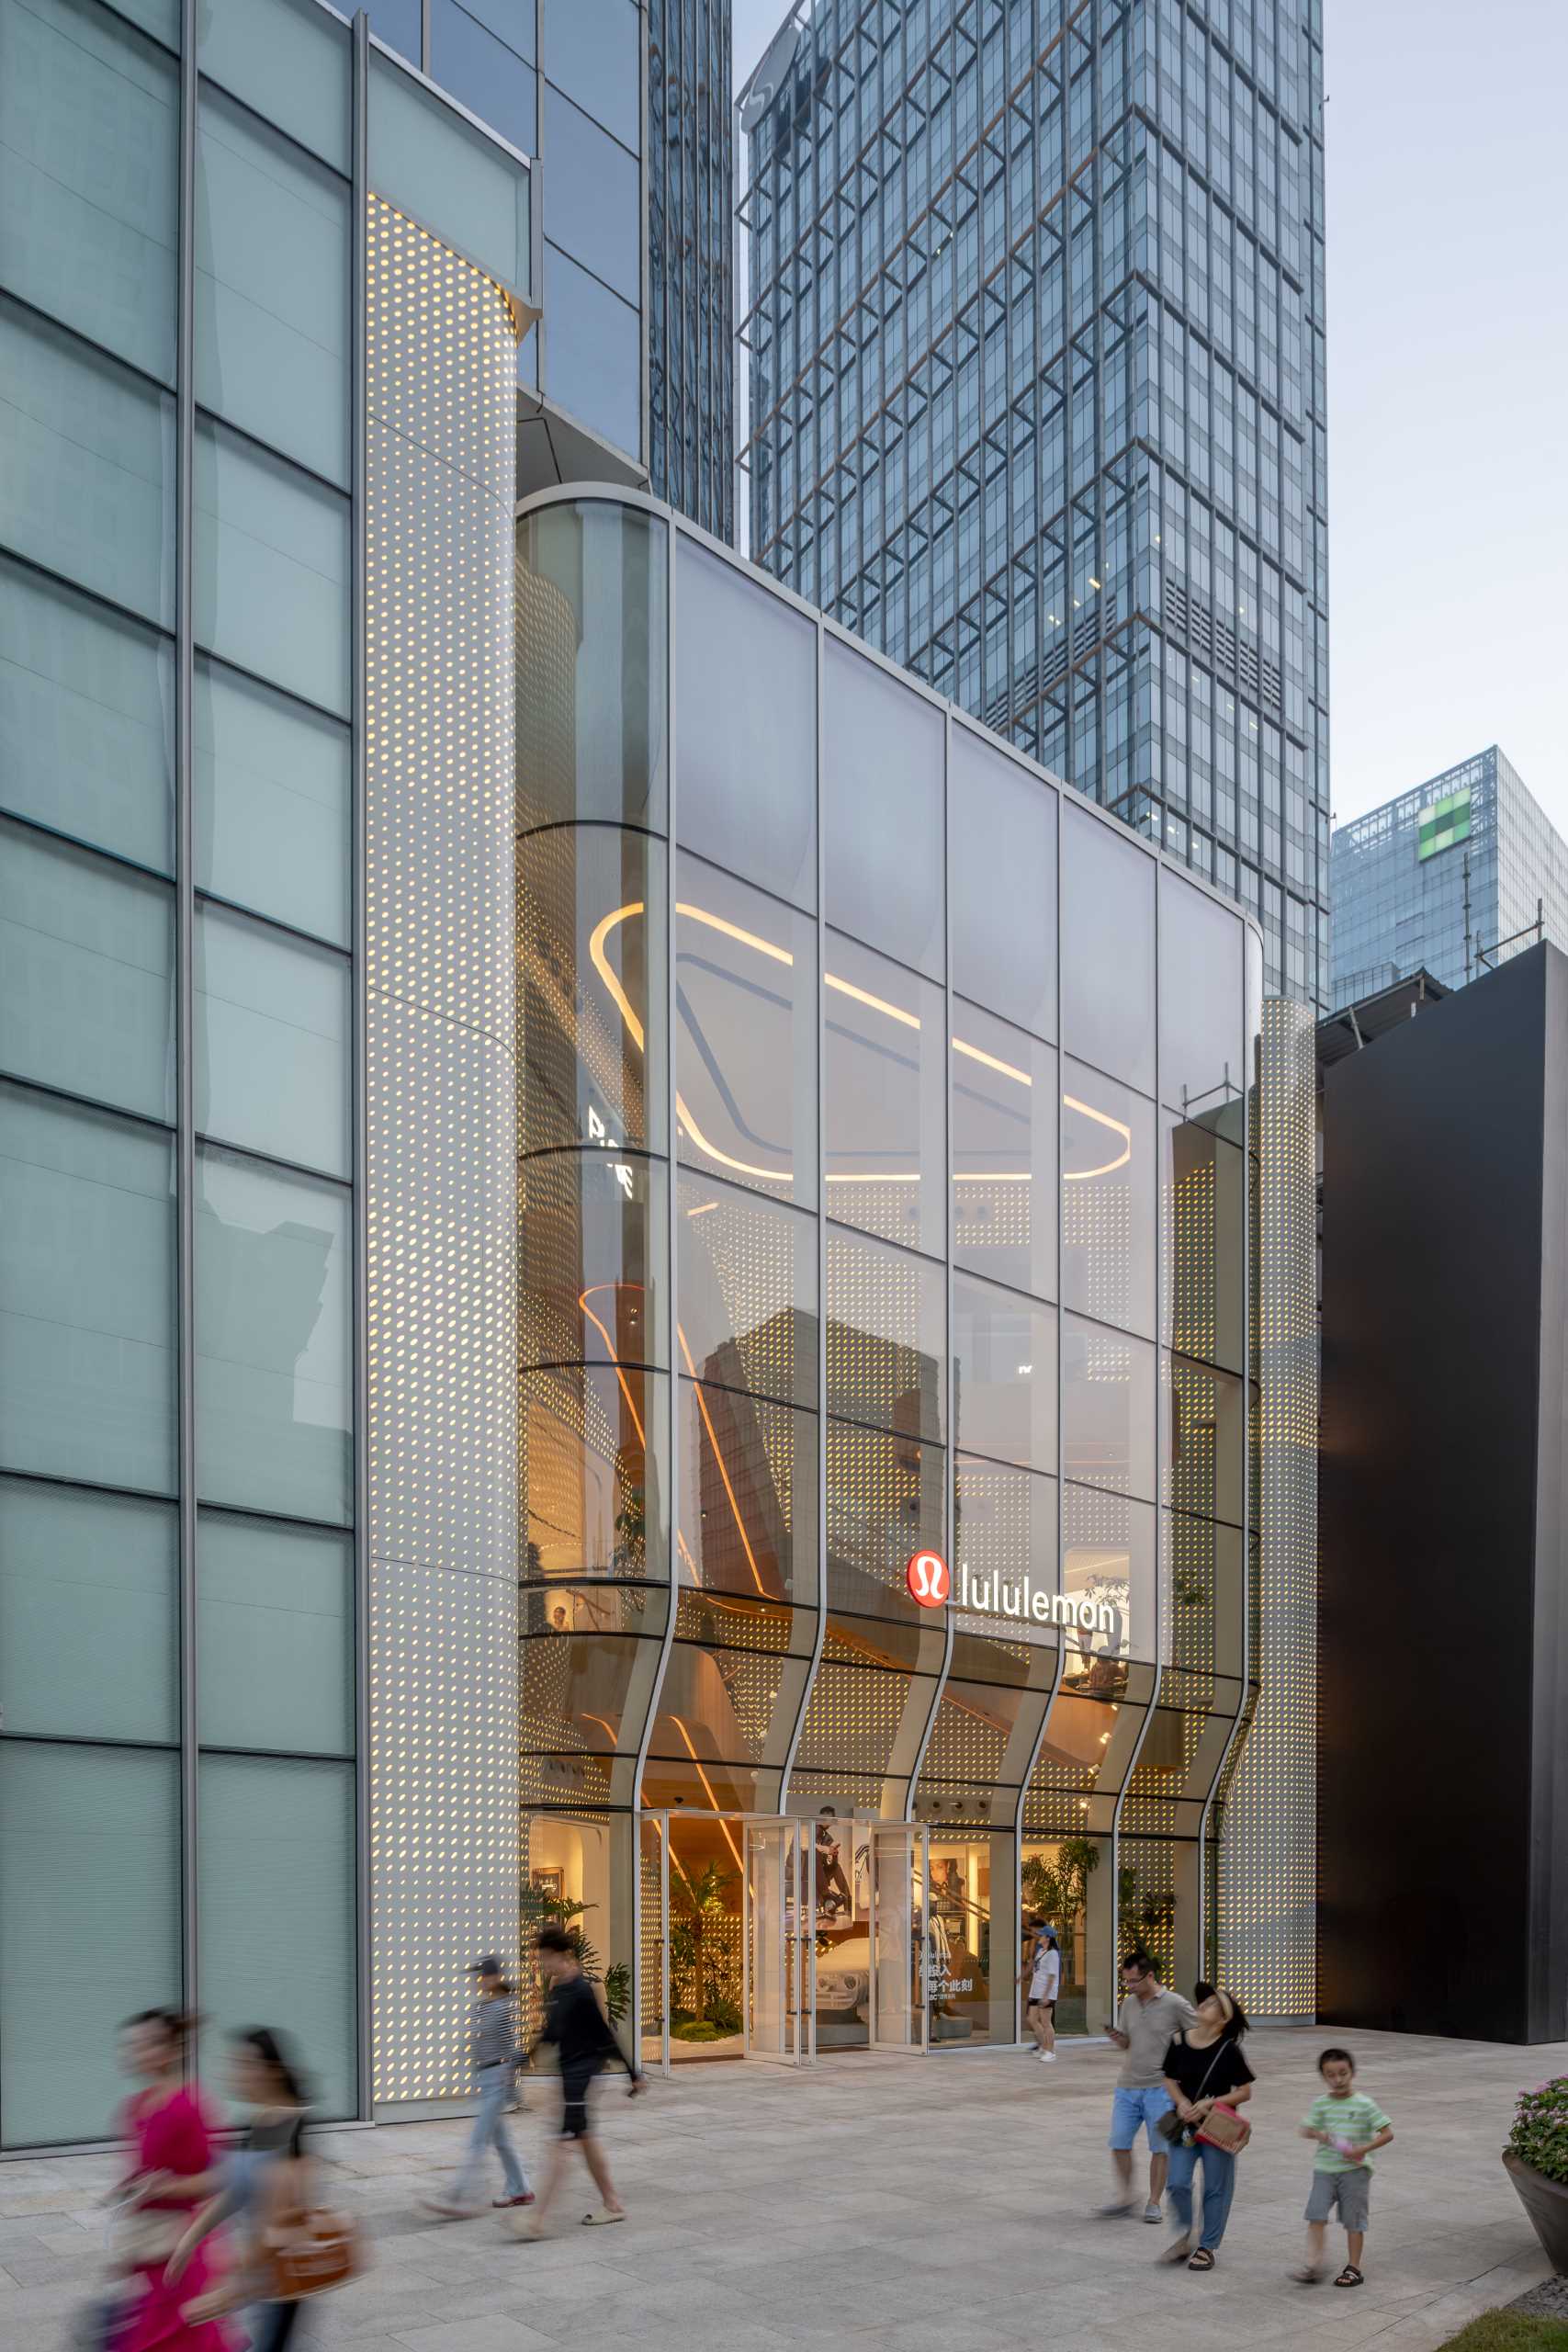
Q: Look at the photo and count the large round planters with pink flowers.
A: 1